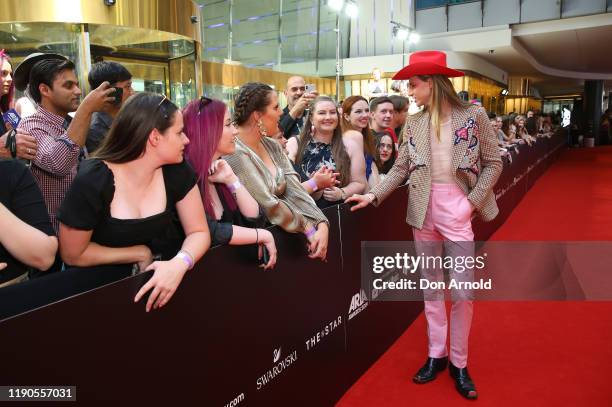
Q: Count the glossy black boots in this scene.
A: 2